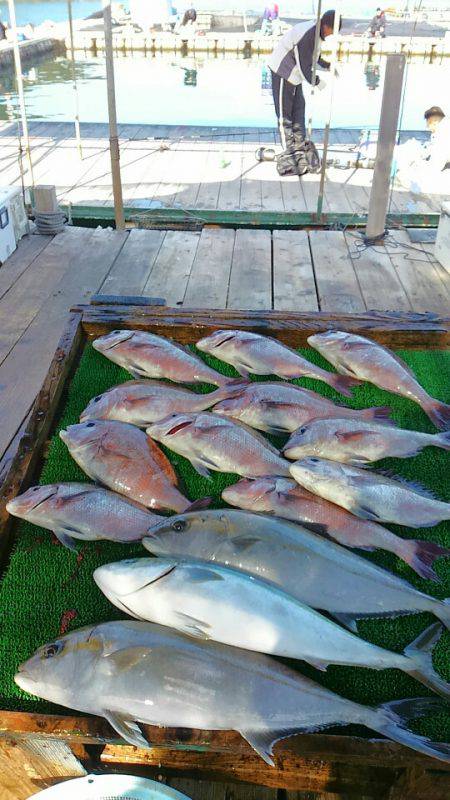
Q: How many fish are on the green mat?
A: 14